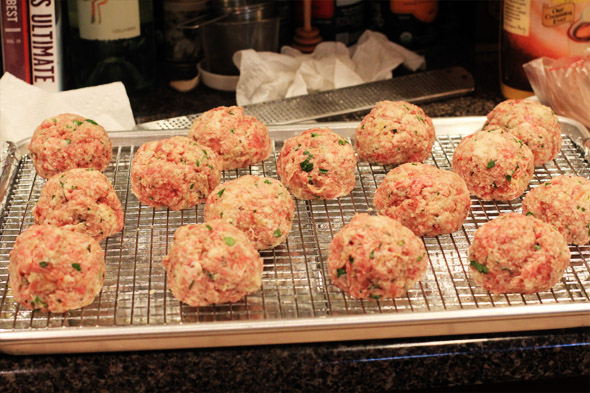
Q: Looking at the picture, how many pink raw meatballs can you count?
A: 15